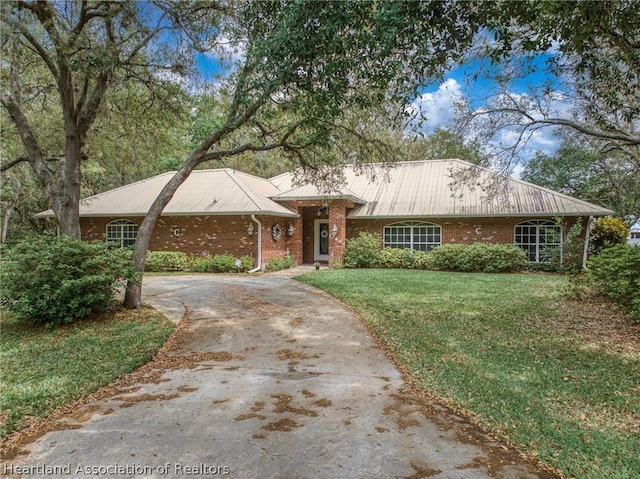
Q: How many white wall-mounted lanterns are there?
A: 3